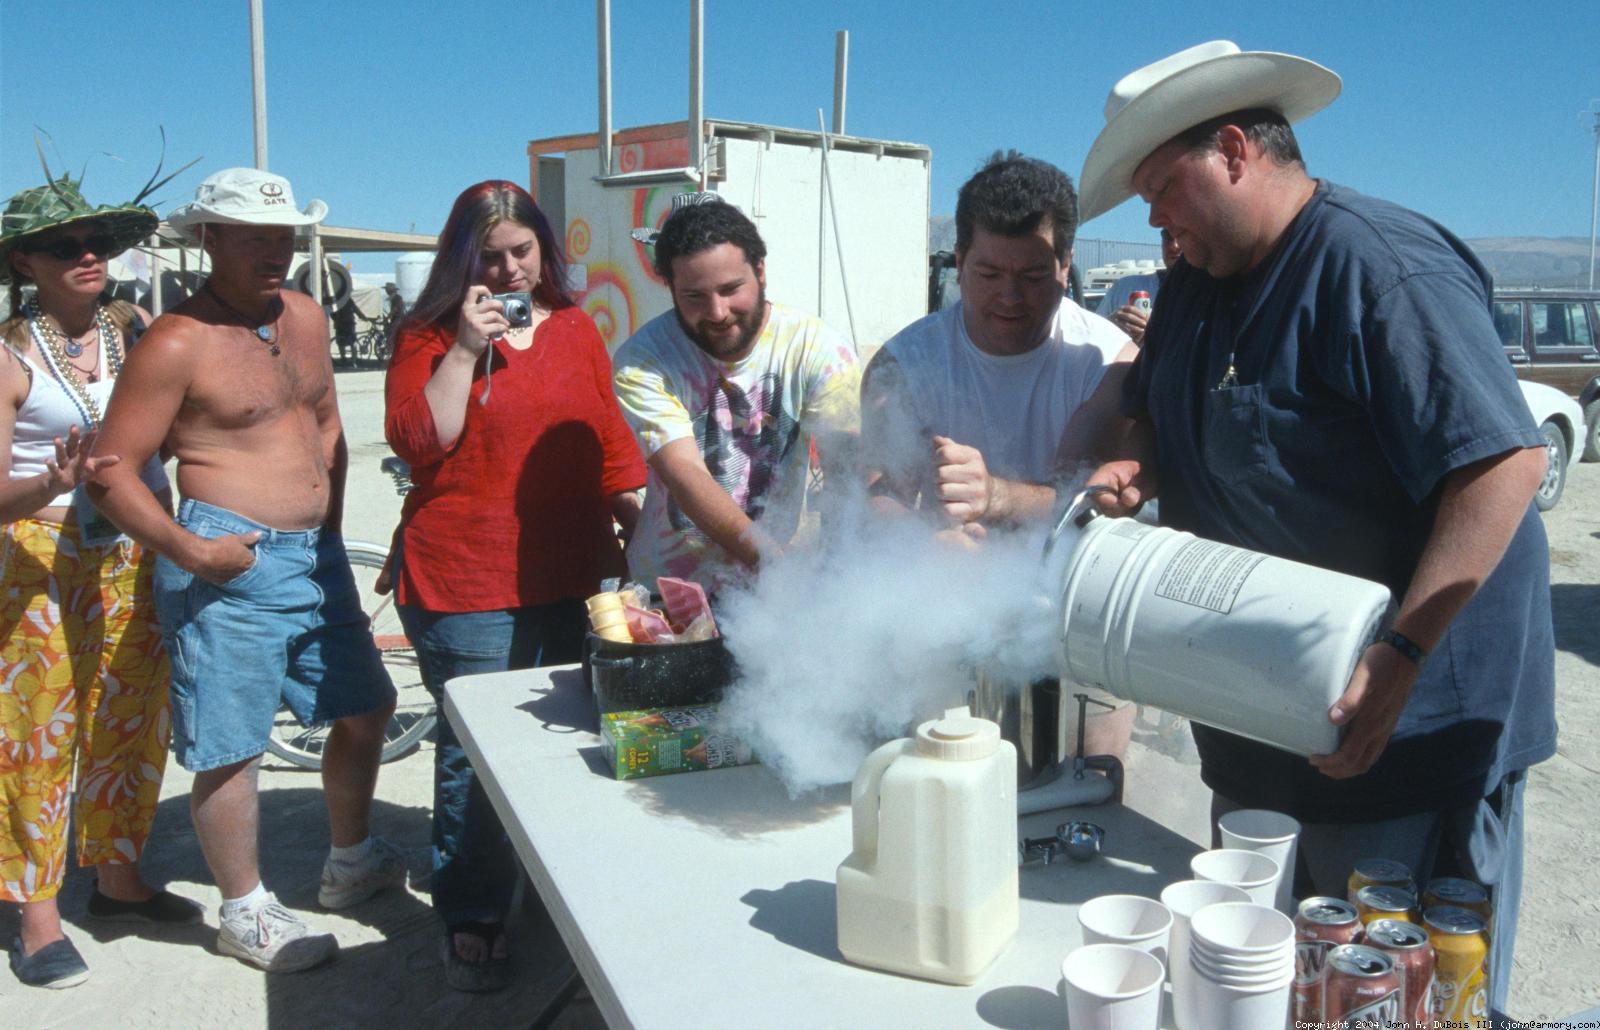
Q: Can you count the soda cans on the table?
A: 7